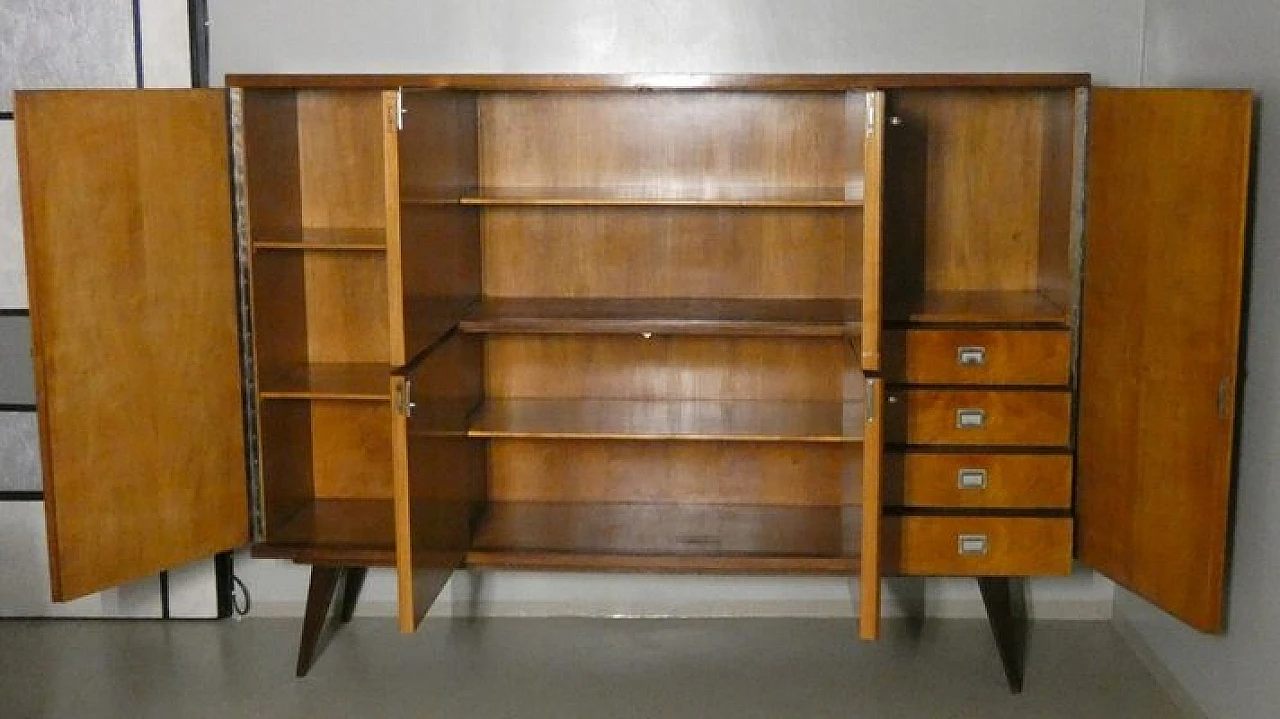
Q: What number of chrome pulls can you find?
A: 4